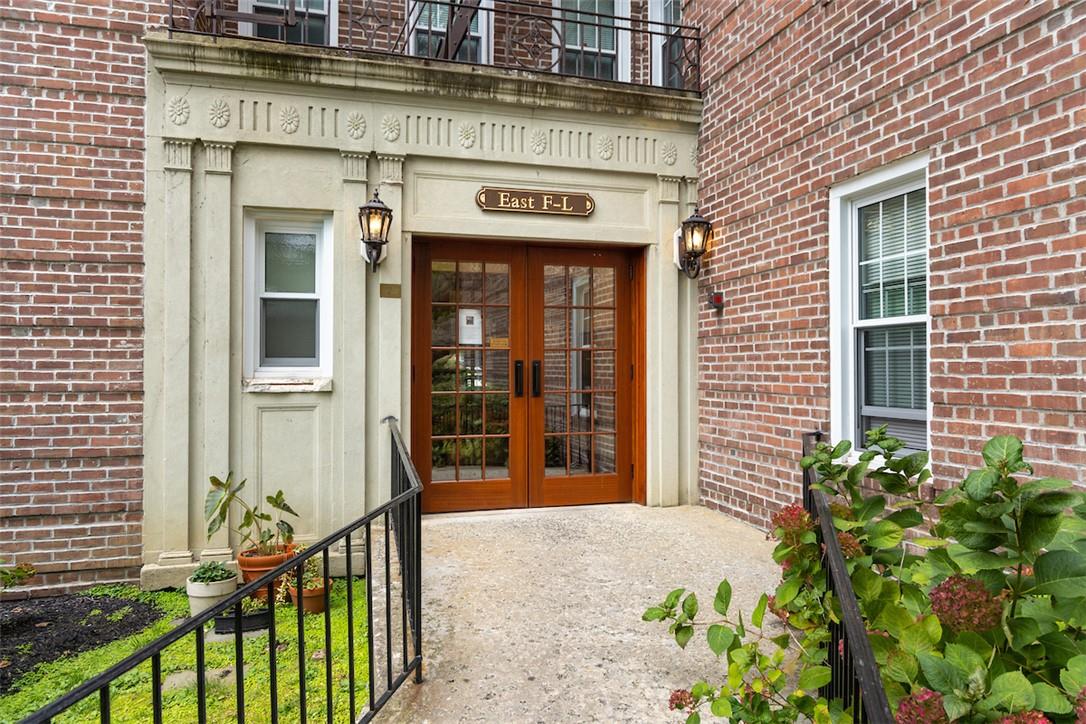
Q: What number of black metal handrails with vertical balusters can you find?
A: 2